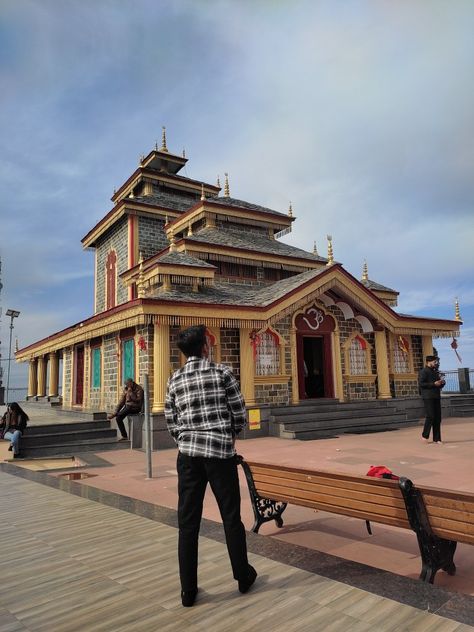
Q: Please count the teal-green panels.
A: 2